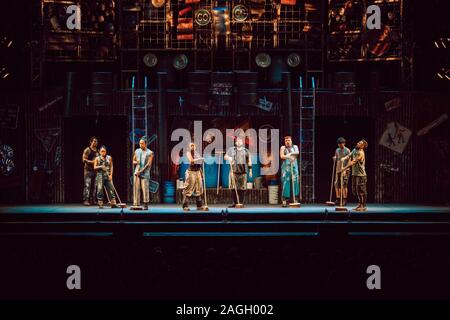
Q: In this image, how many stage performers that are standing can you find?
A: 8